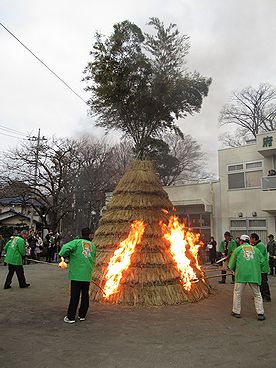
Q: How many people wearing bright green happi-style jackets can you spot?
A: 5